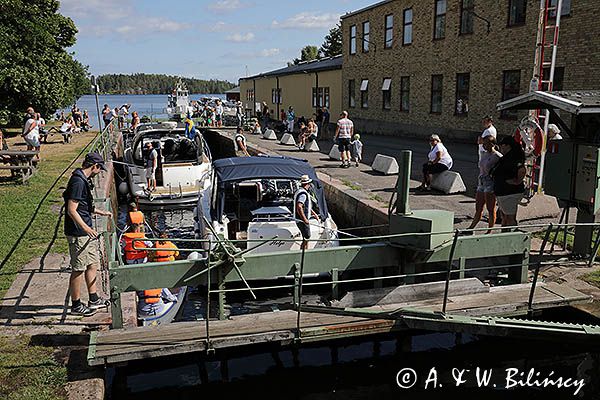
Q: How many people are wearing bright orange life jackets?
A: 4